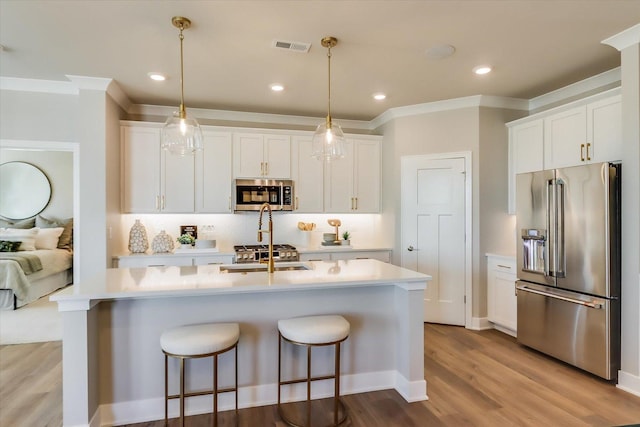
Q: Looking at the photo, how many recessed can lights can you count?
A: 4